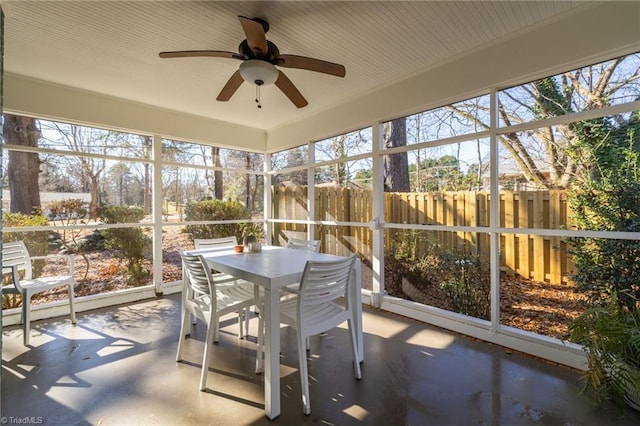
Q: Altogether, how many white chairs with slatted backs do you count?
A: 5